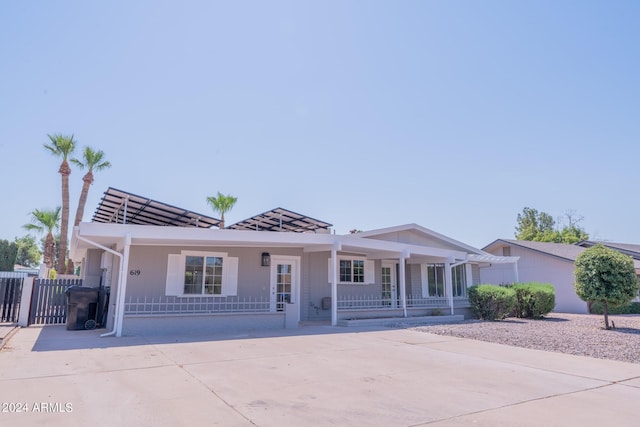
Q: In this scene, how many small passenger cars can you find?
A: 0